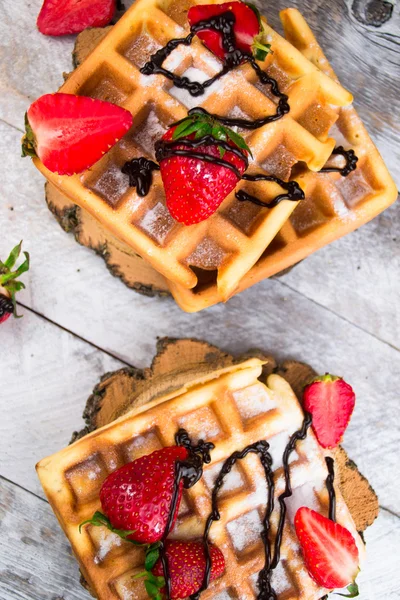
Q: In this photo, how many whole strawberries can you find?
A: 3